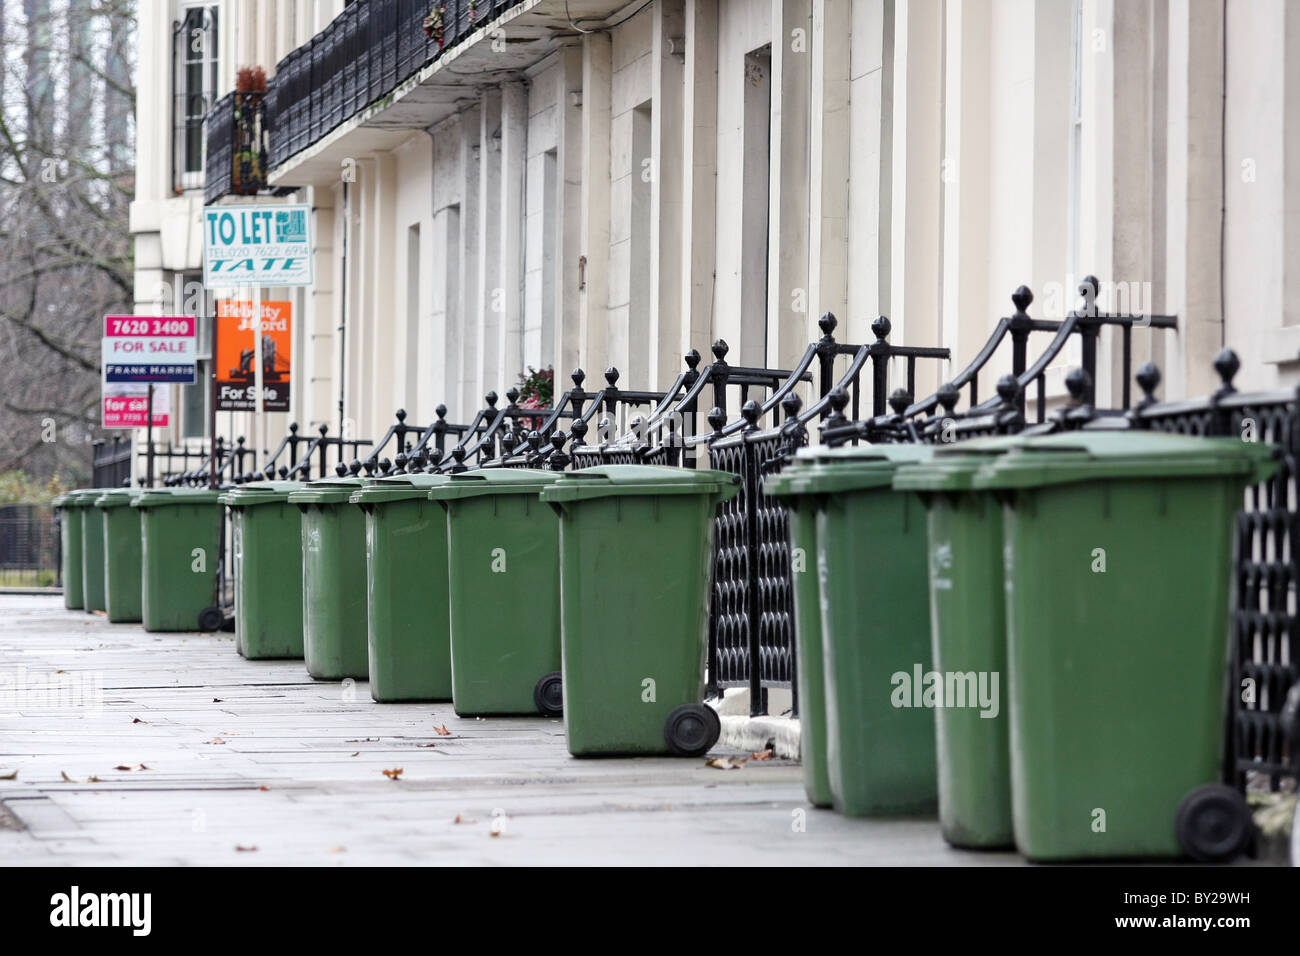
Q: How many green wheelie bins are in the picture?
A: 13